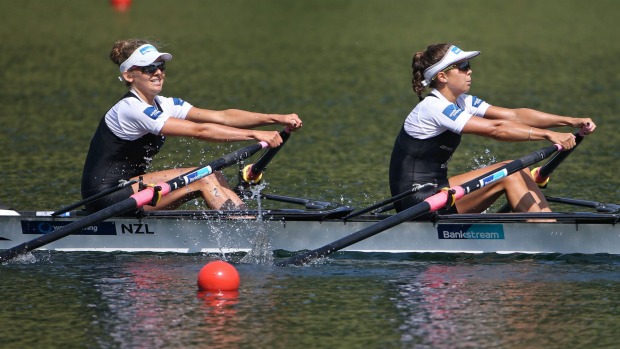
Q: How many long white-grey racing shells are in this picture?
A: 1